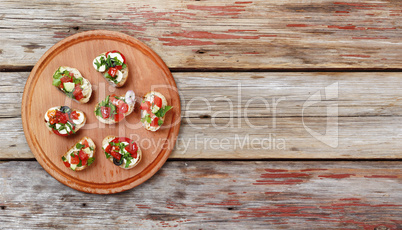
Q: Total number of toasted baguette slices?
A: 7